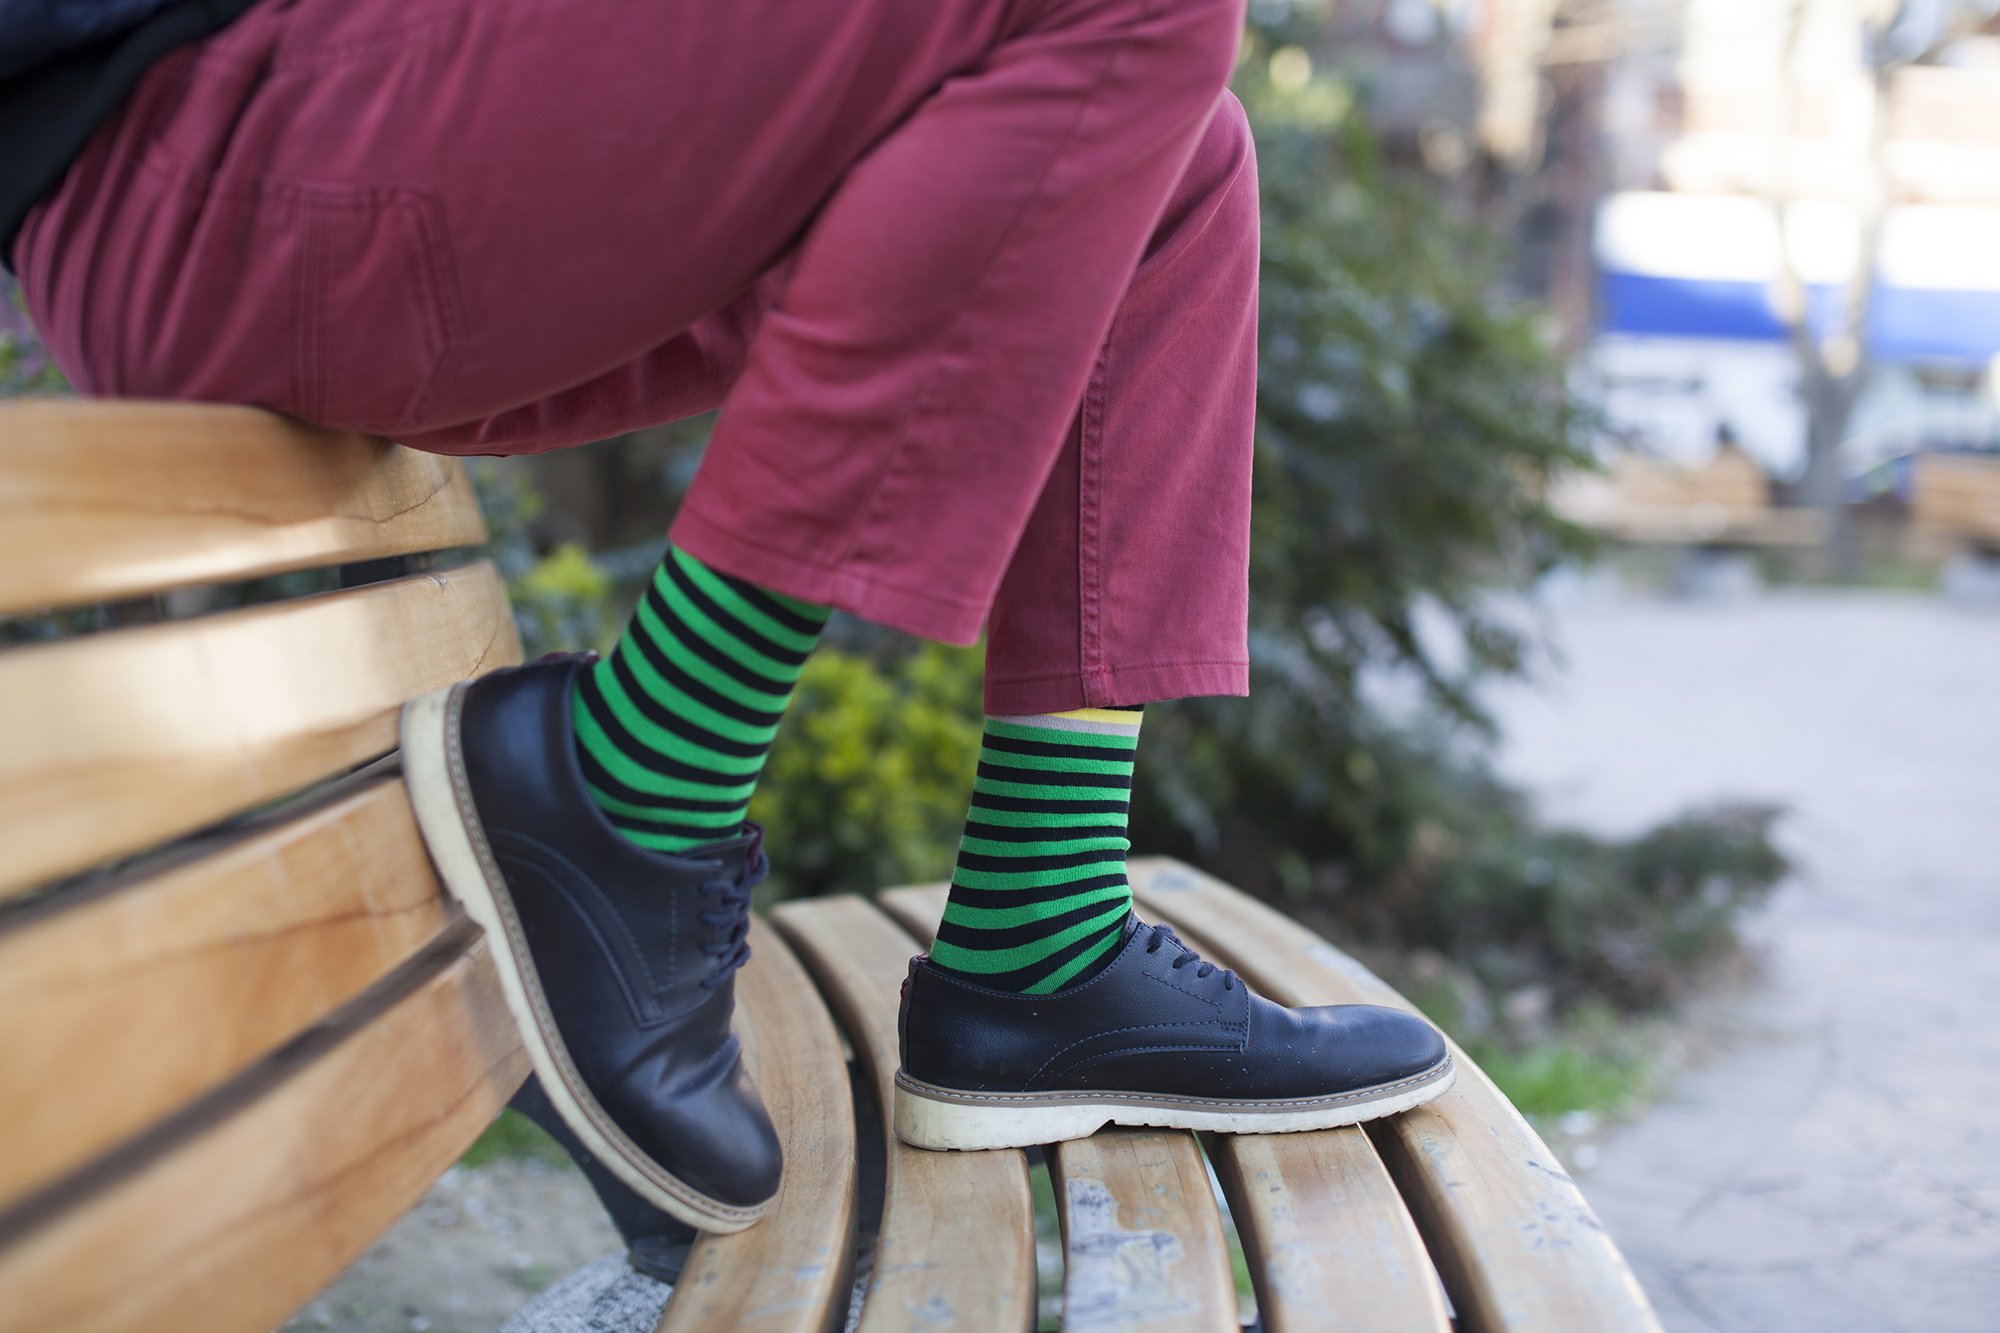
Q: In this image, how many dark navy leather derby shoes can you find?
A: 2